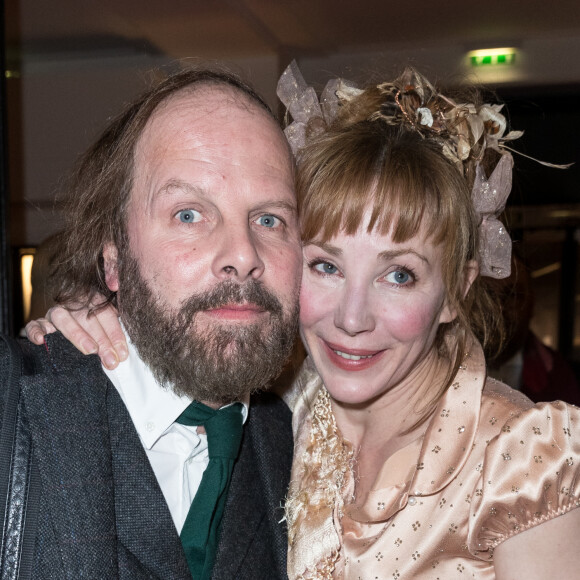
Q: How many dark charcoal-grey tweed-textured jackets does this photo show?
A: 1